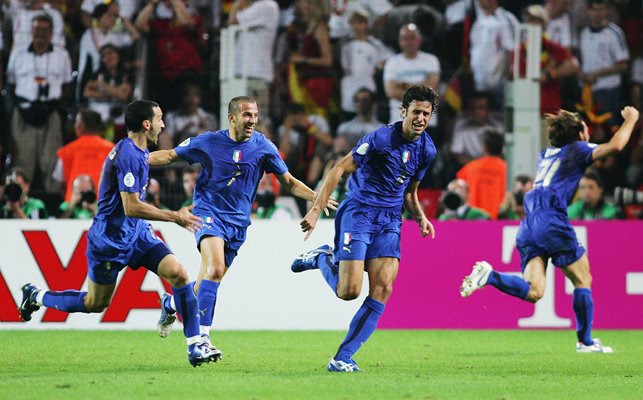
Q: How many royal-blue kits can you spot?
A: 4